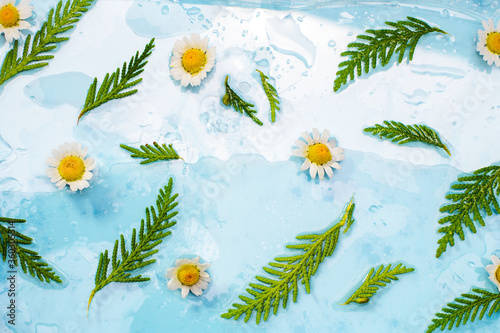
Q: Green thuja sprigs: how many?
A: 13